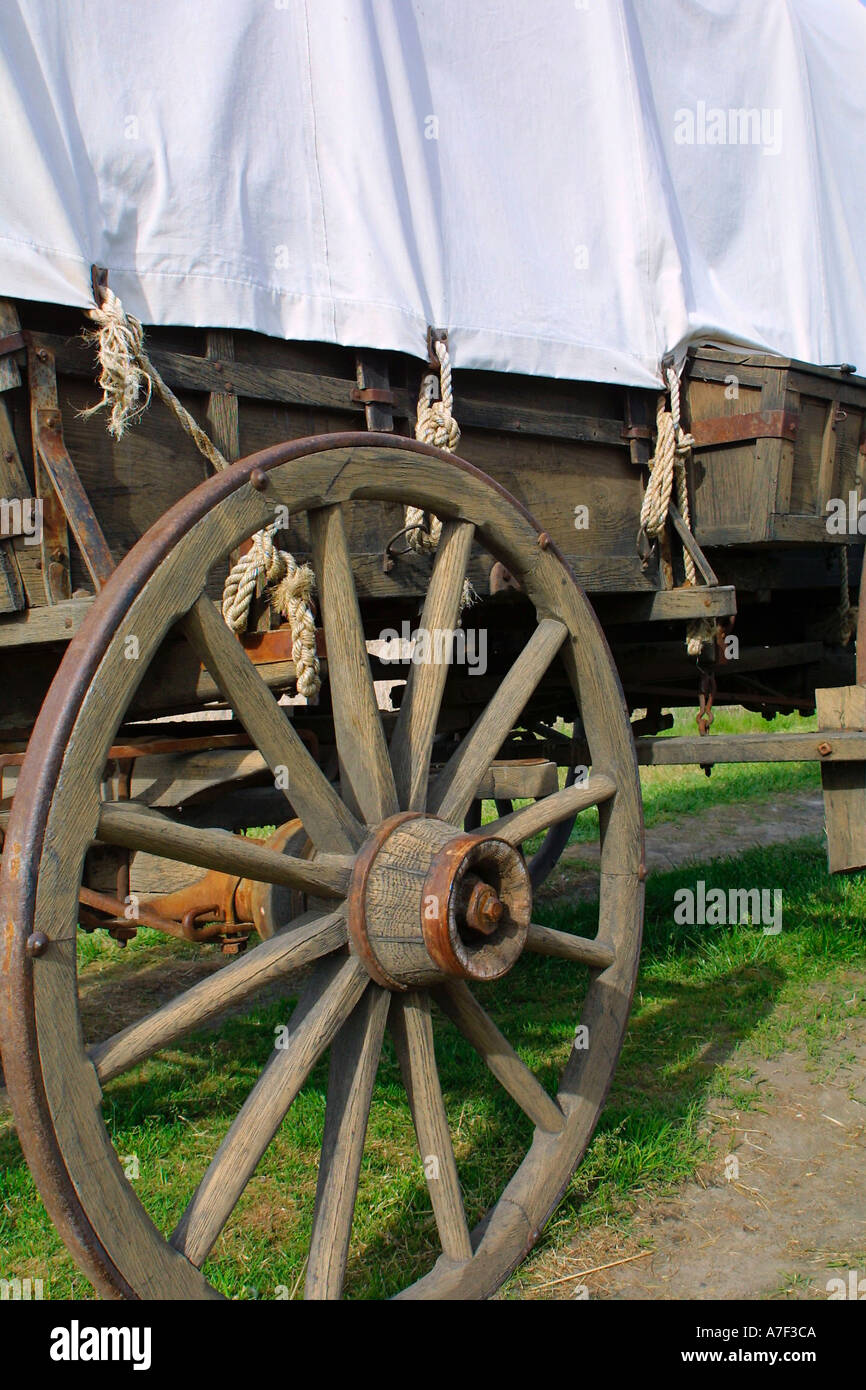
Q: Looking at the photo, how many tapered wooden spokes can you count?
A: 12